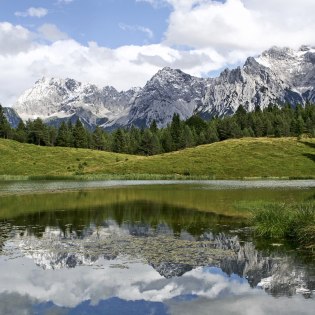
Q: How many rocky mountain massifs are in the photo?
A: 3